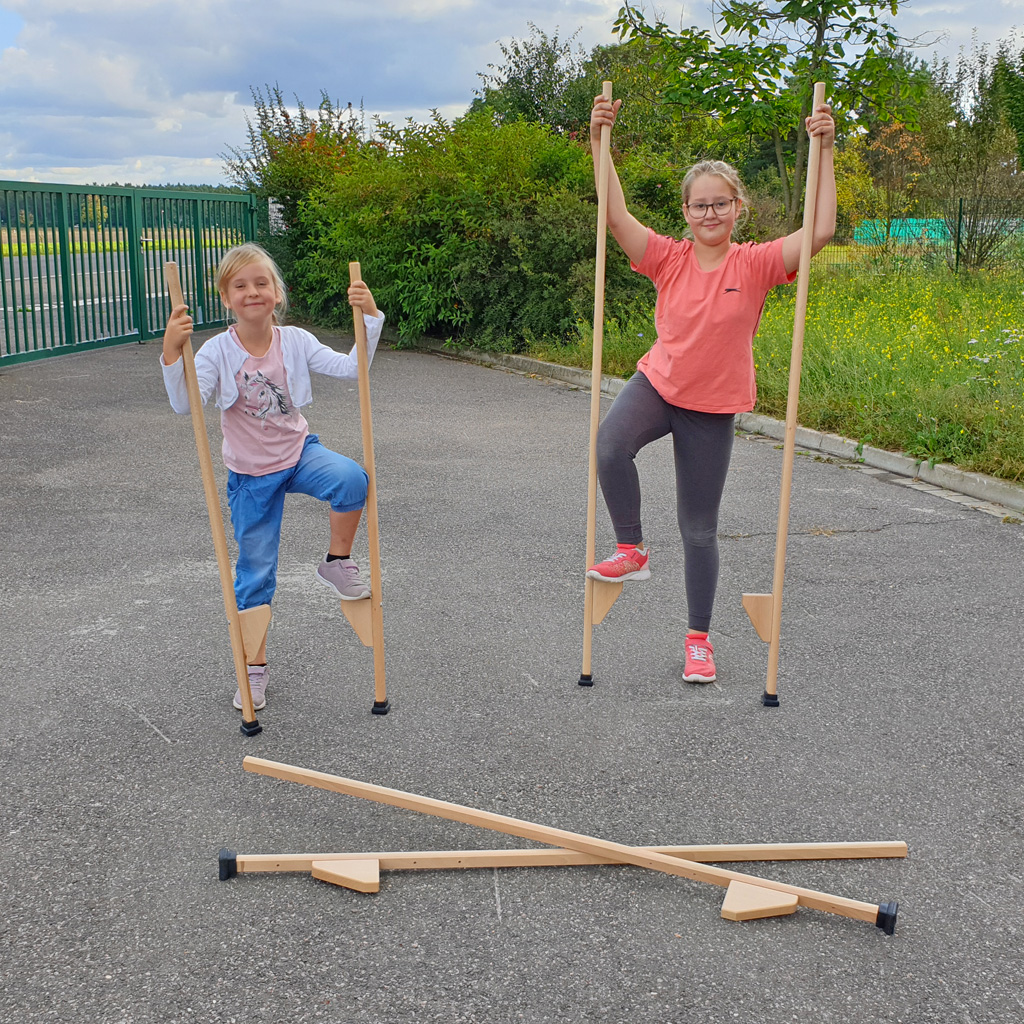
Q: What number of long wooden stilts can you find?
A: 6